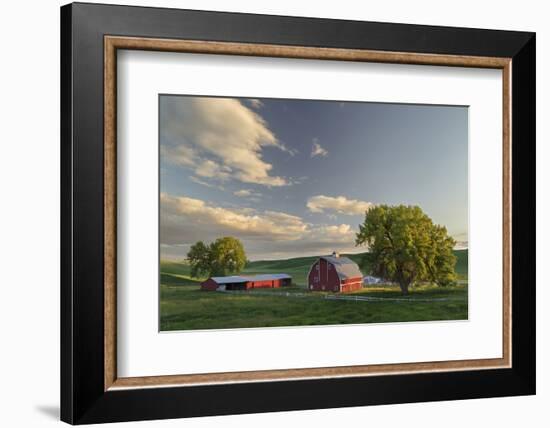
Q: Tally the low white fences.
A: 1